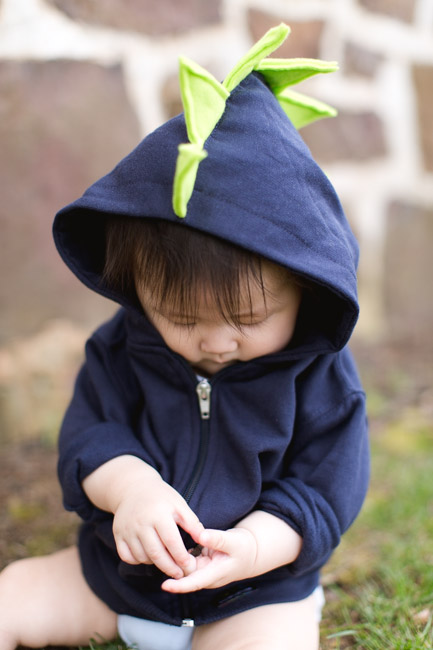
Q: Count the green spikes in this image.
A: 5